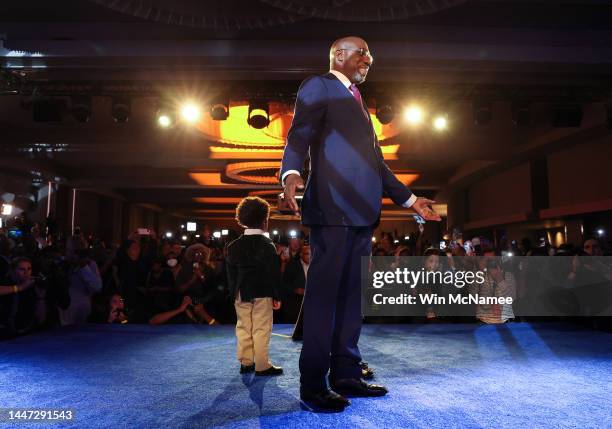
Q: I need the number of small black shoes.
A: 2